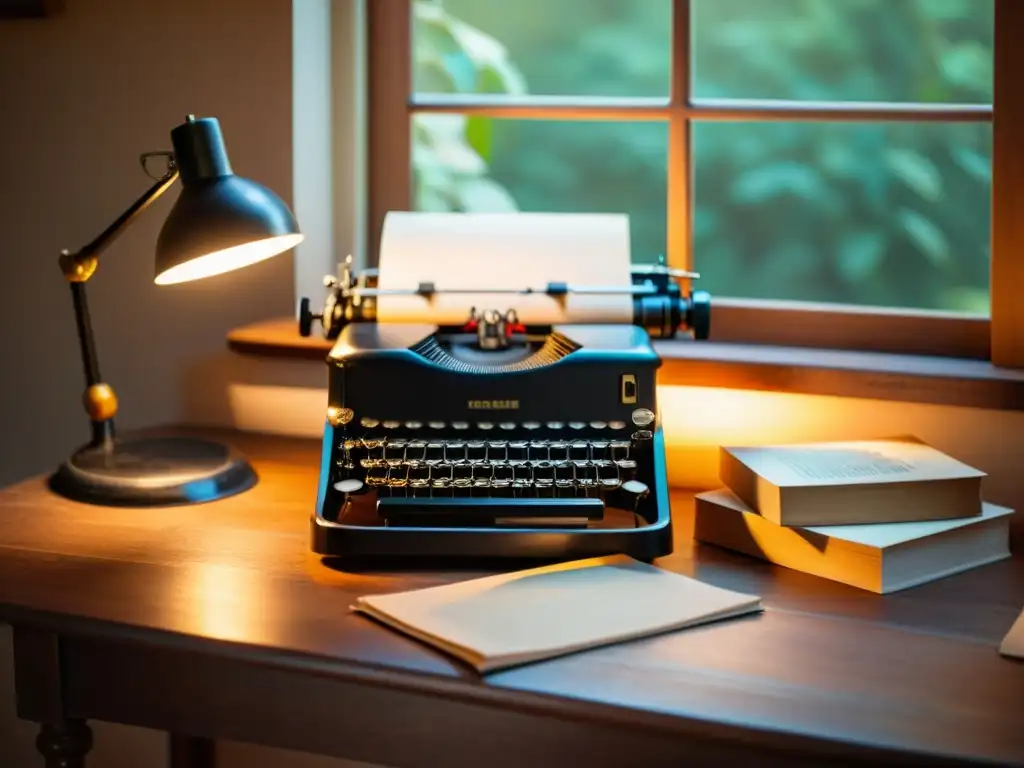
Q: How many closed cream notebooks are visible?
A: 1